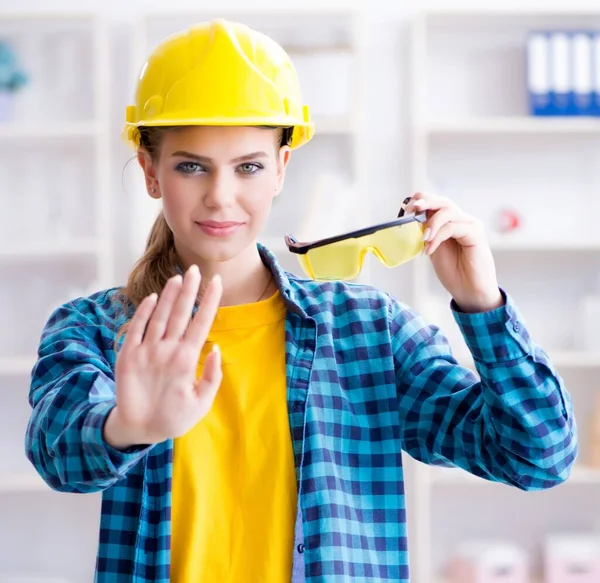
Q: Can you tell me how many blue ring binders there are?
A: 4